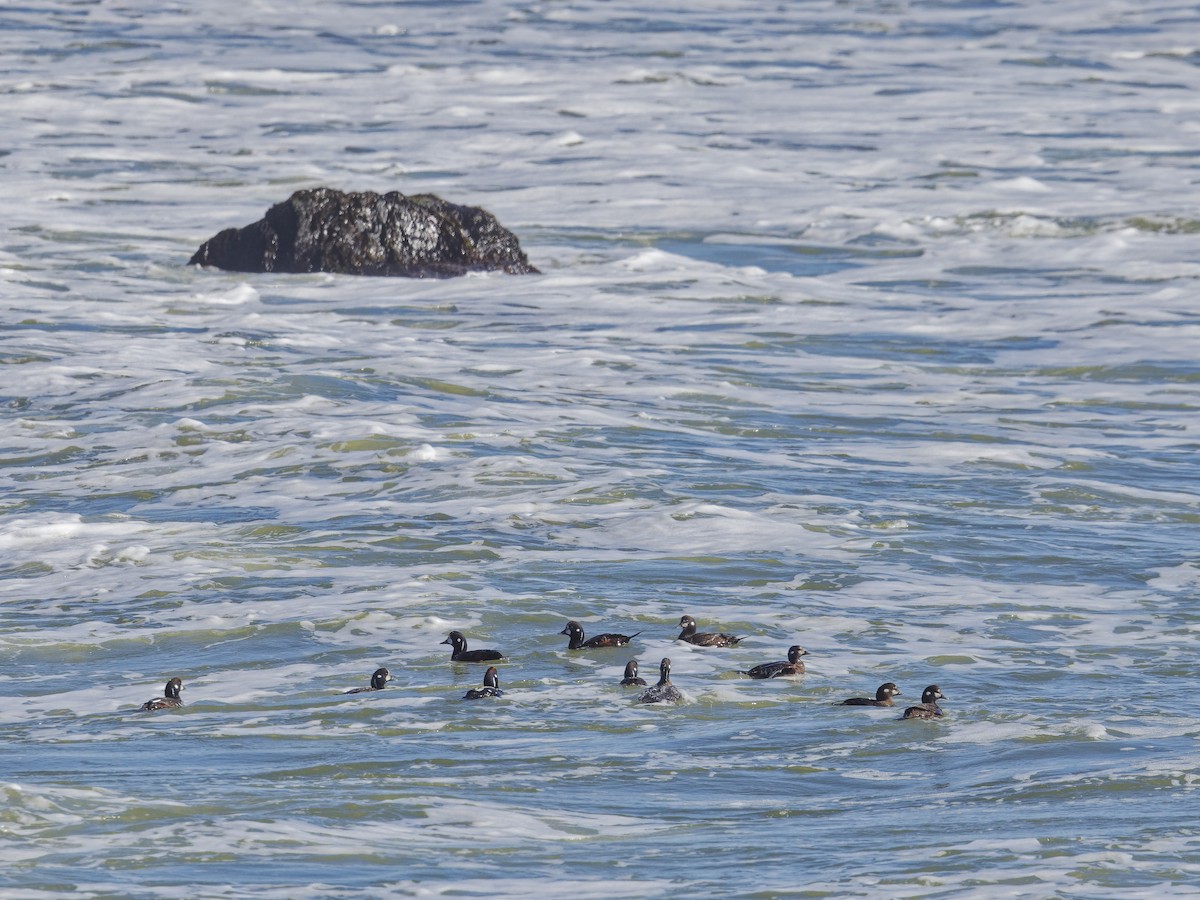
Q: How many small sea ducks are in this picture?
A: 11